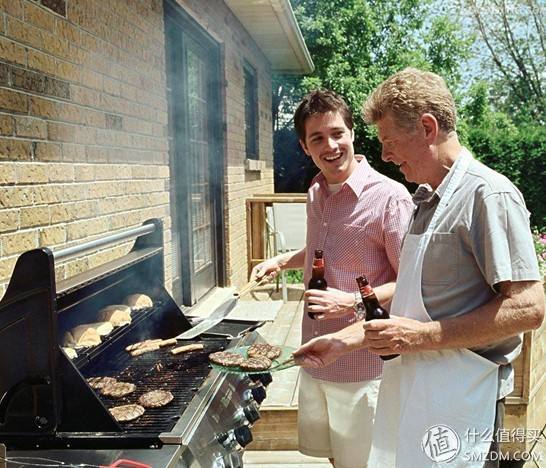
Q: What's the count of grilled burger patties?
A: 7